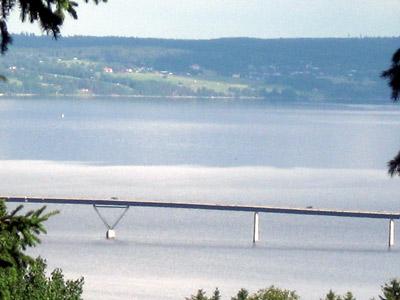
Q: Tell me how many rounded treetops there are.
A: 1